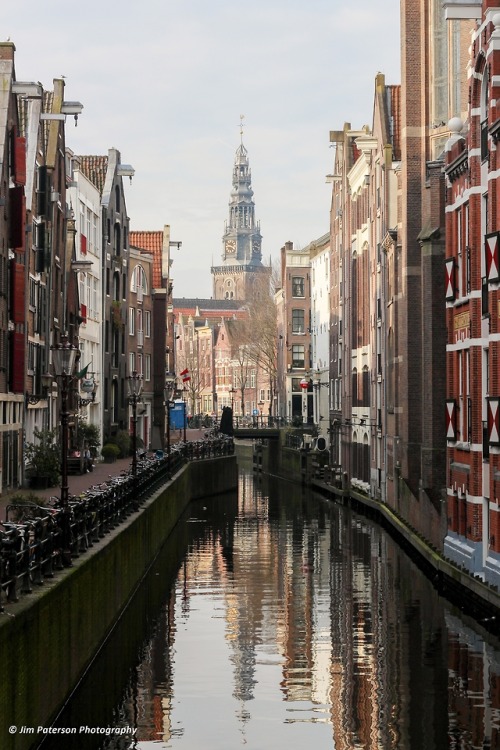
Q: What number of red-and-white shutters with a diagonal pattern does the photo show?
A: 4